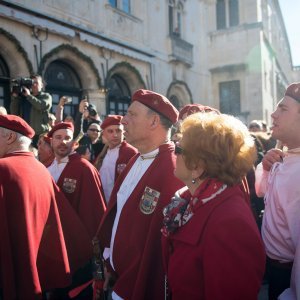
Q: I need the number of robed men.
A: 4